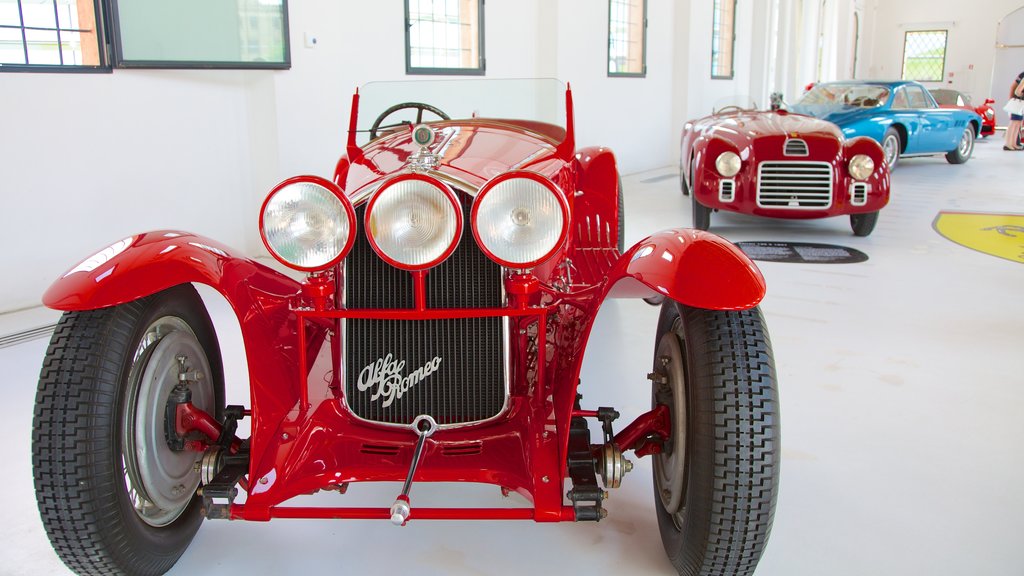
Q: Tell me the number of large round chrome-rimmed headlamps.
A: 3